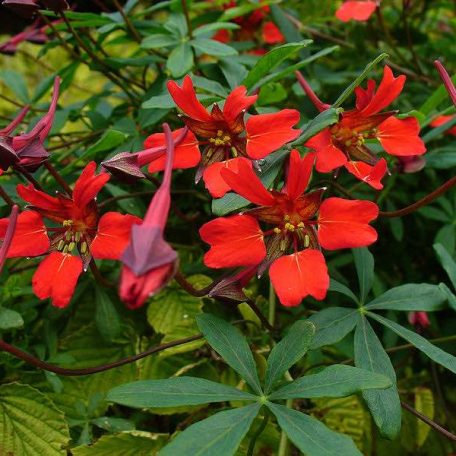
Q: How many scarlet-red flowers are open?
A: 4